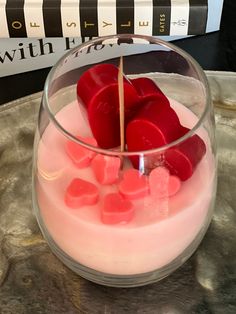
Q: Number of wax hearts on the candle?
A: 8